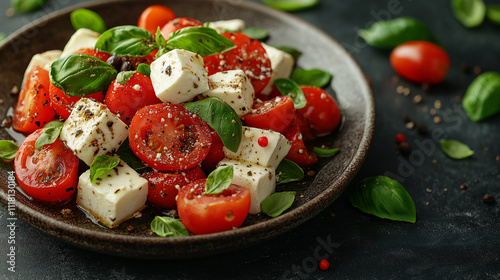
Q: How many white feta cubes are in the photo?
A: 10